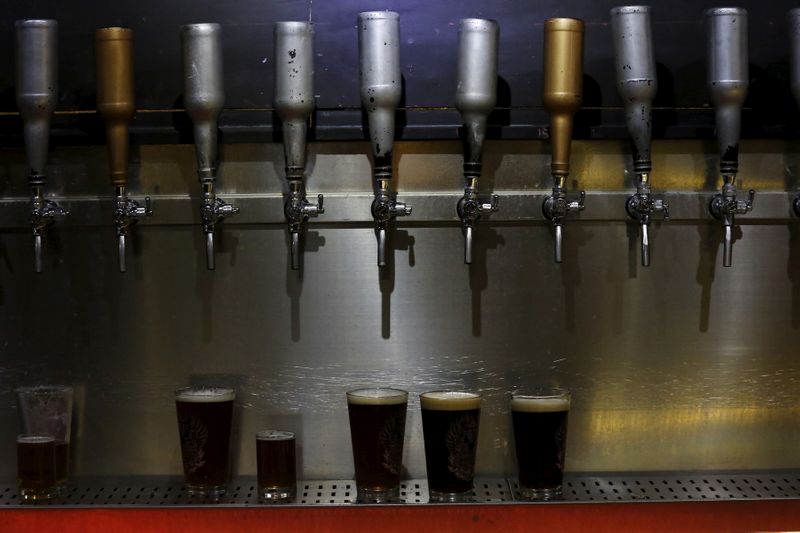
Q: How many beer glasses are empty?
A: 0